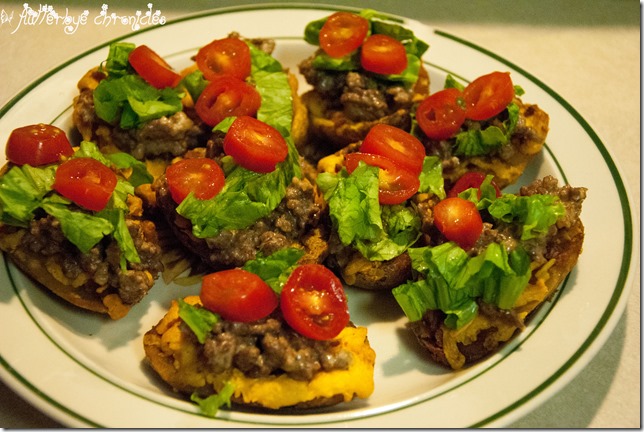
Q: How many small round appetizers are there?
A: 9